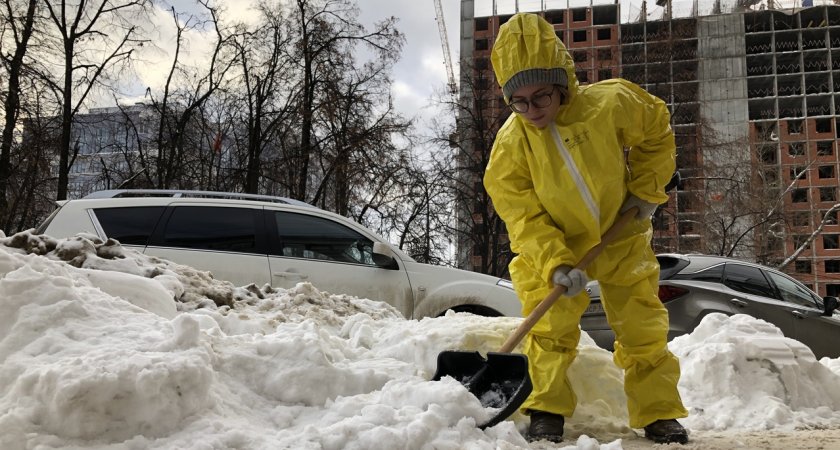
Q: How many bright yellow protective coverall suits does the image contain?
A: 1